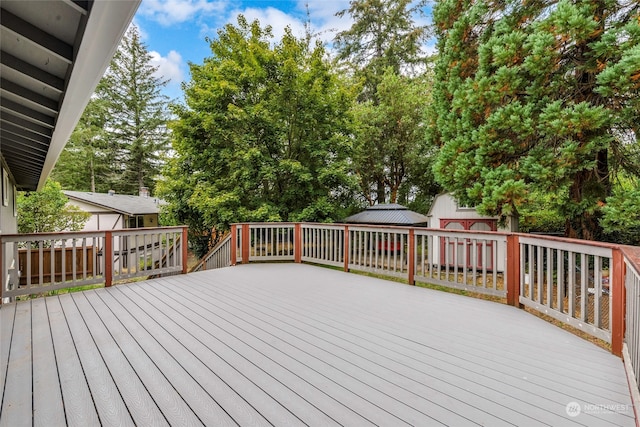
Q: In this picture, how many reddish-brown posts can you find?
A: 9